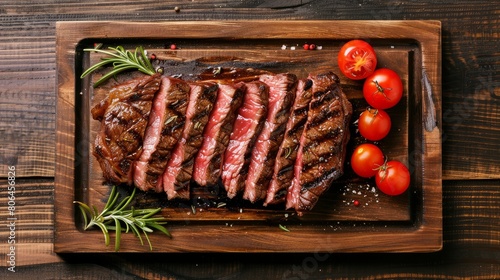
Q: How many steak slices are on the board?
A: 8